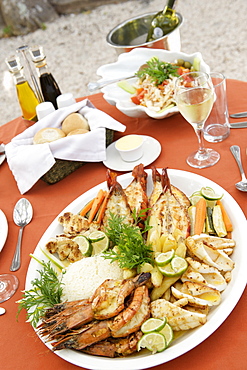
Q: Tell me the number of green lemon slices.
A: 12